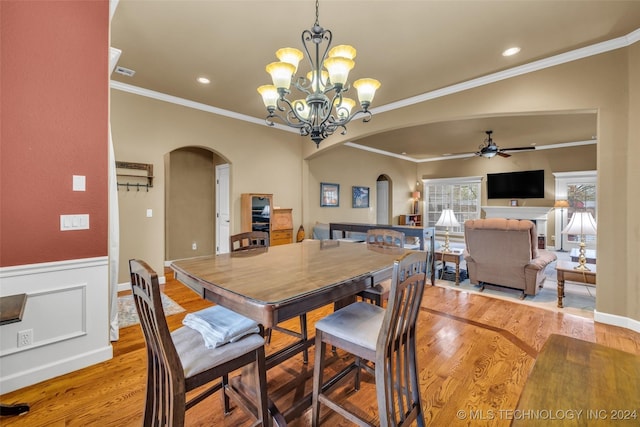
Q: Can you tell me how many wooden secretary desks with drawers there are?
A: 1